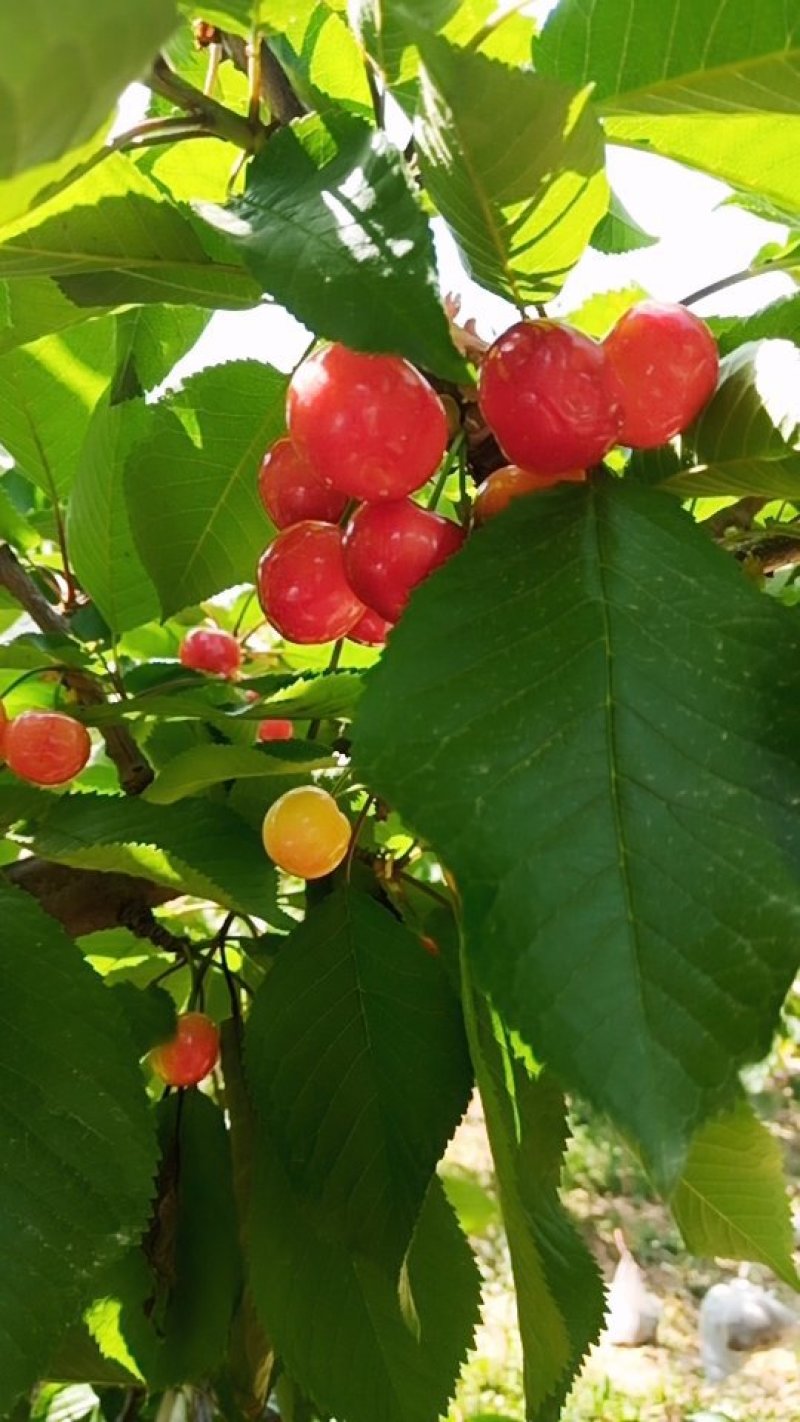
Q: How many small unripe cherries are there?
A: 1